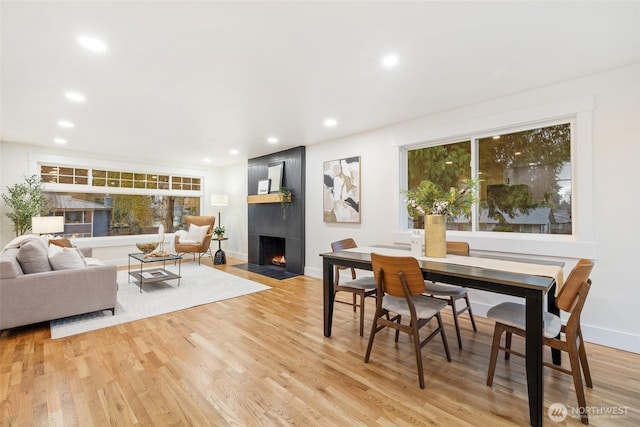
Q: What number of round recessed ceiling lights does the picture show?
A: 9